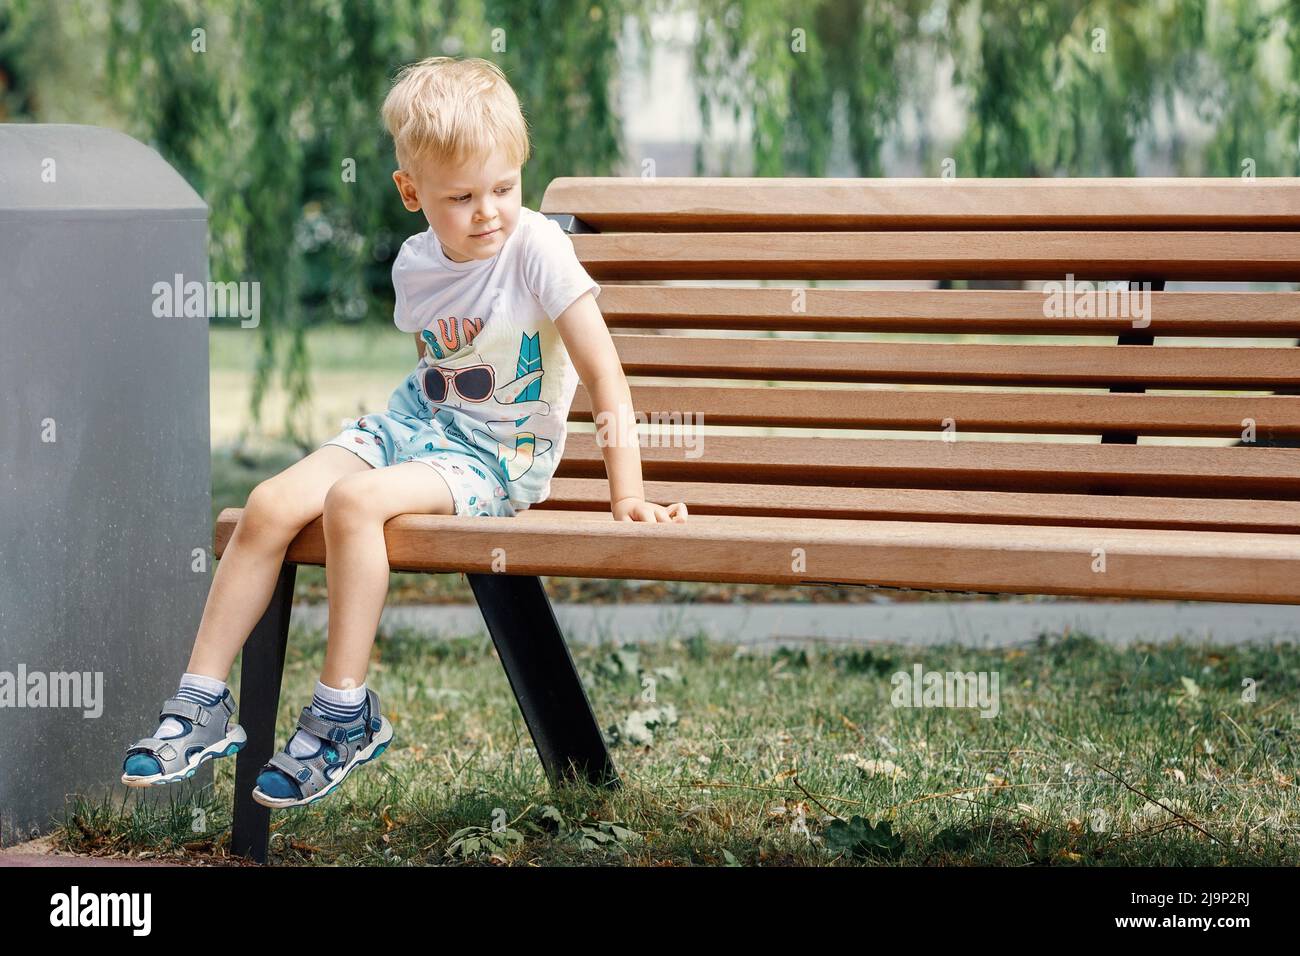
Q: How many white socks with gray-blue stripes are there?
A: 2